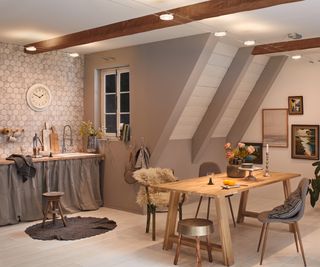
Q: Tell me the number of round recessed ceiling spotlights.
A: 6